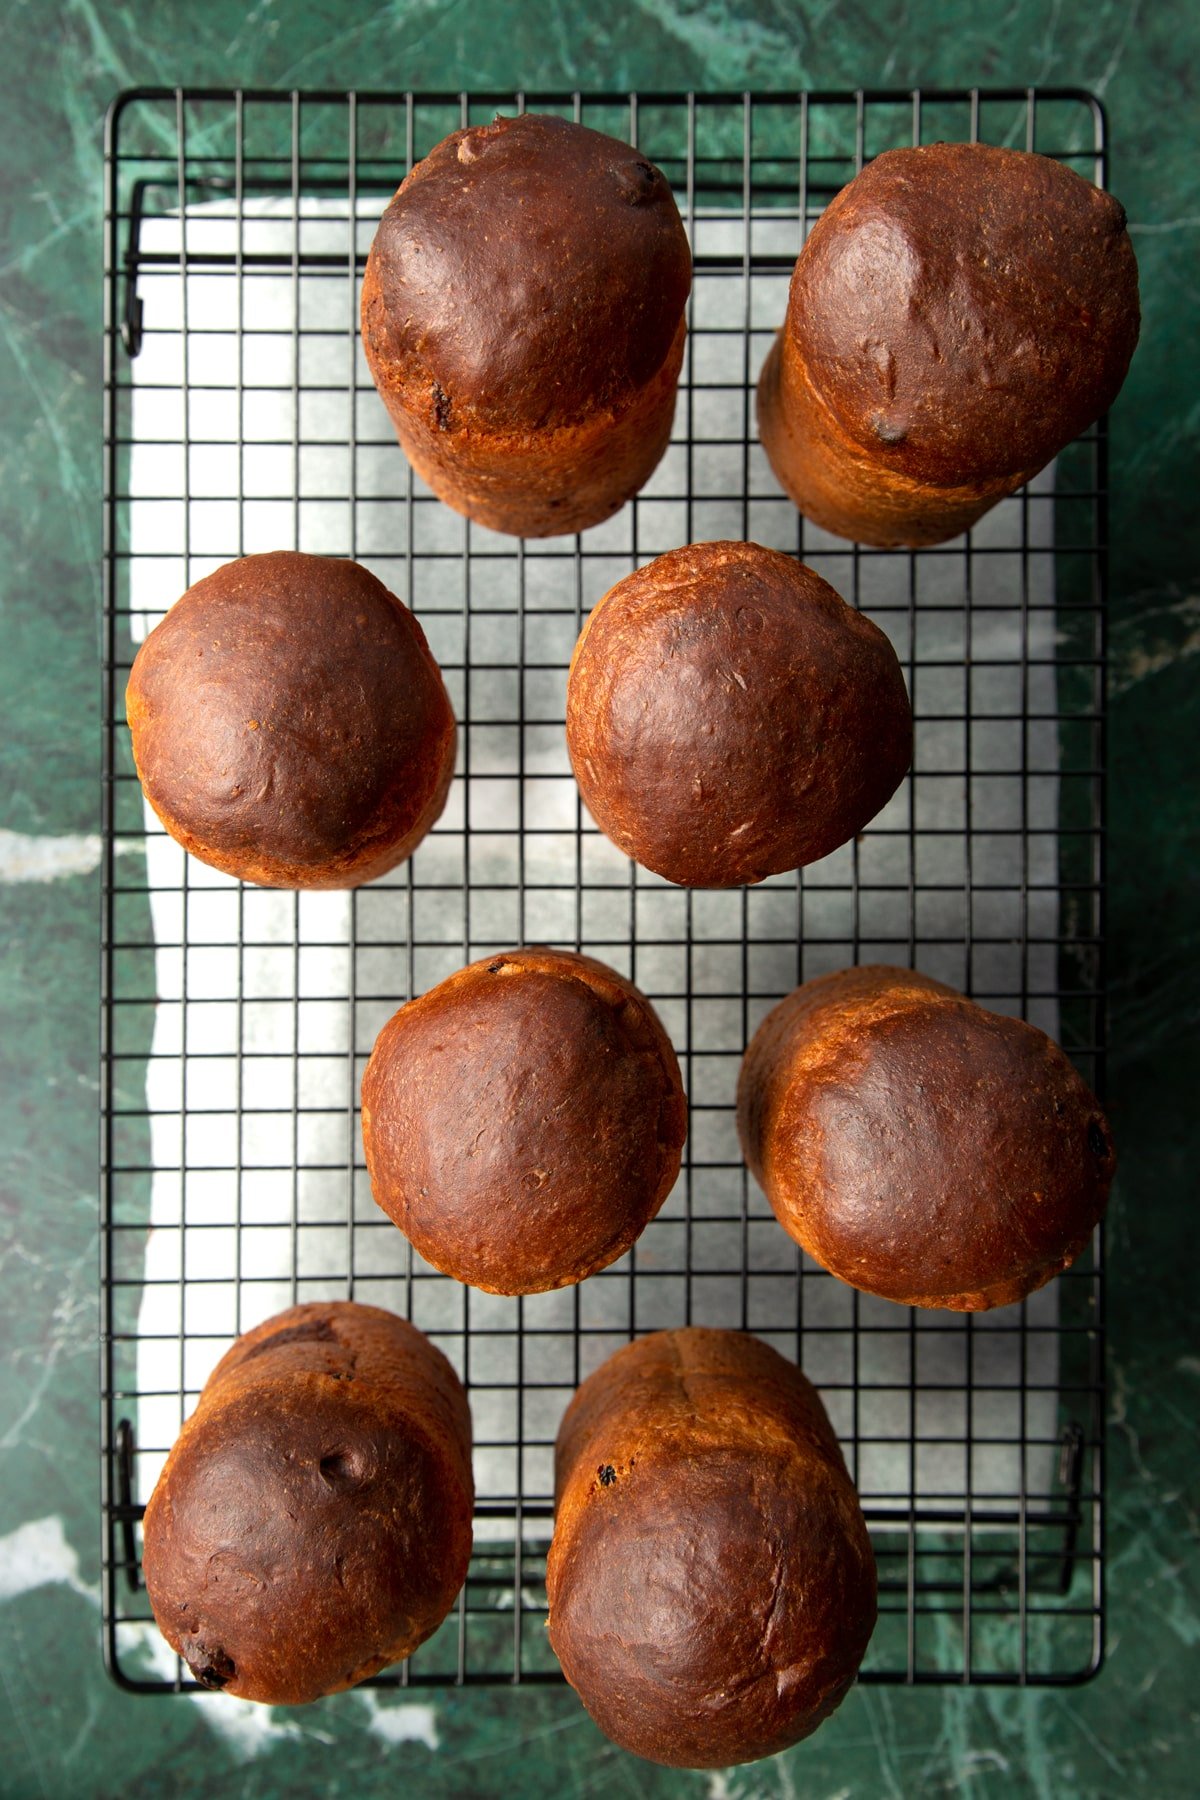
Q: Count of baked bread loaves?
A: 8